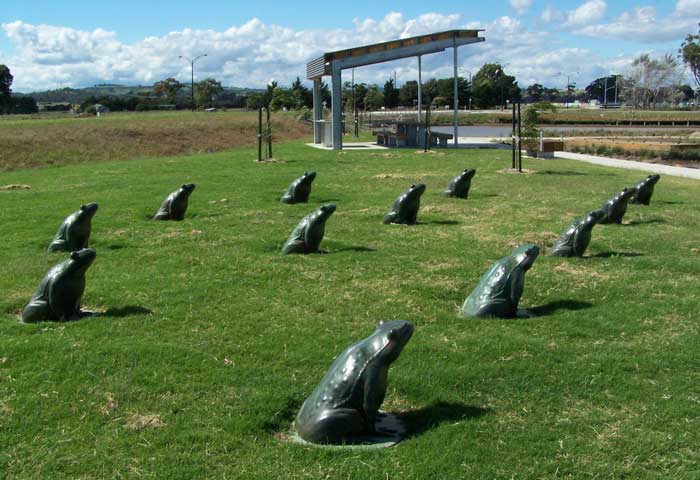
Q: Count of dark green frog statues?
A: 12